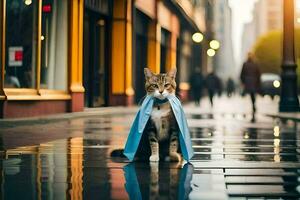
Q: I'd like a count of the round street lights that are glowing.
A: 3